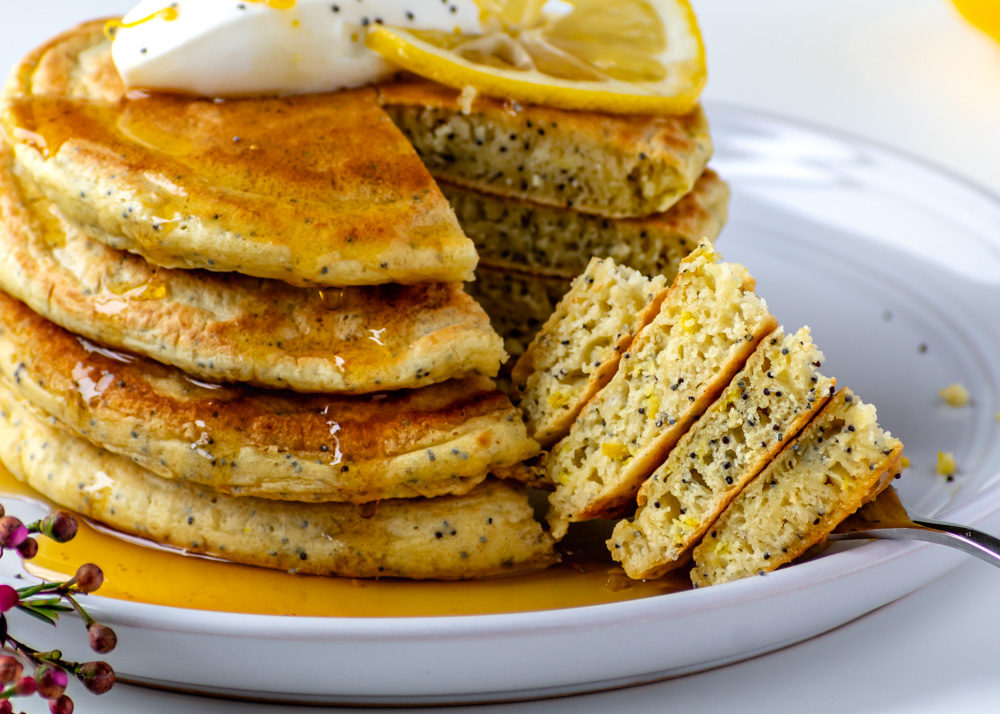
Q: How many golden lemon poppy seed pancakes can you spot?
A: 4